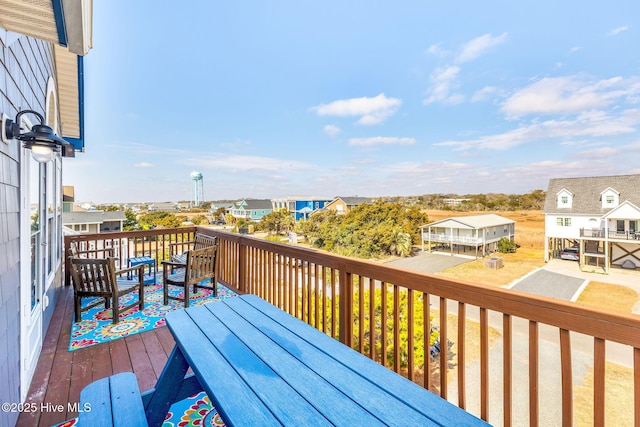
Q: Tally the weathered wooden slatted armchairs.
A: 4